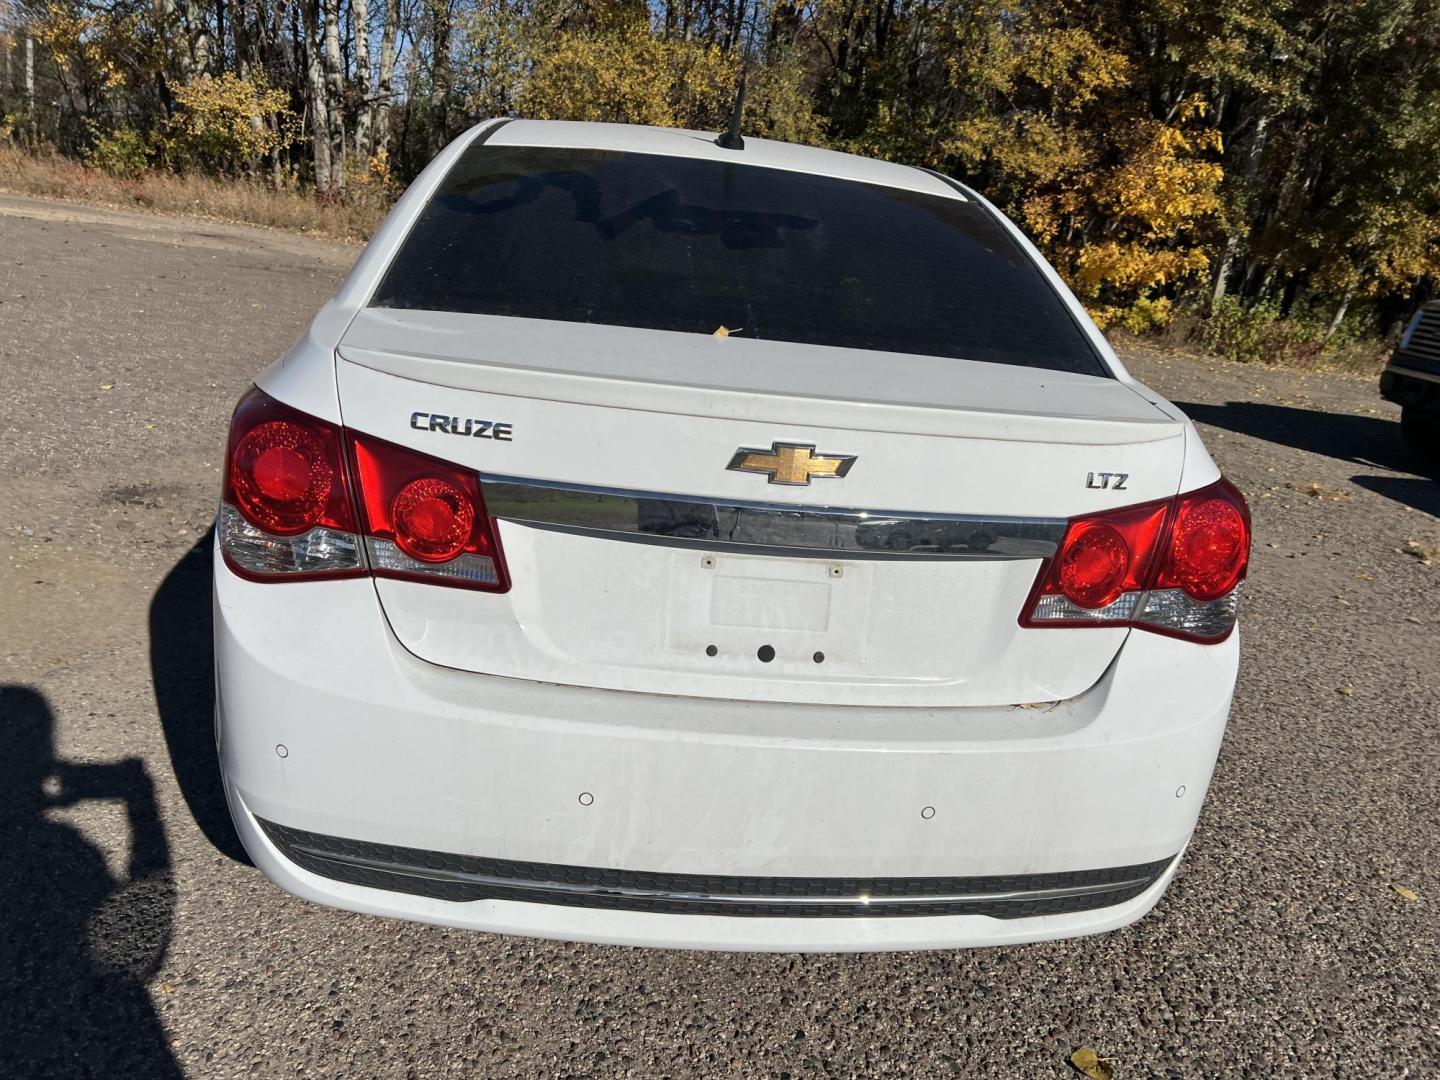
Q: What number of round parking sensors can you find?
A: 4